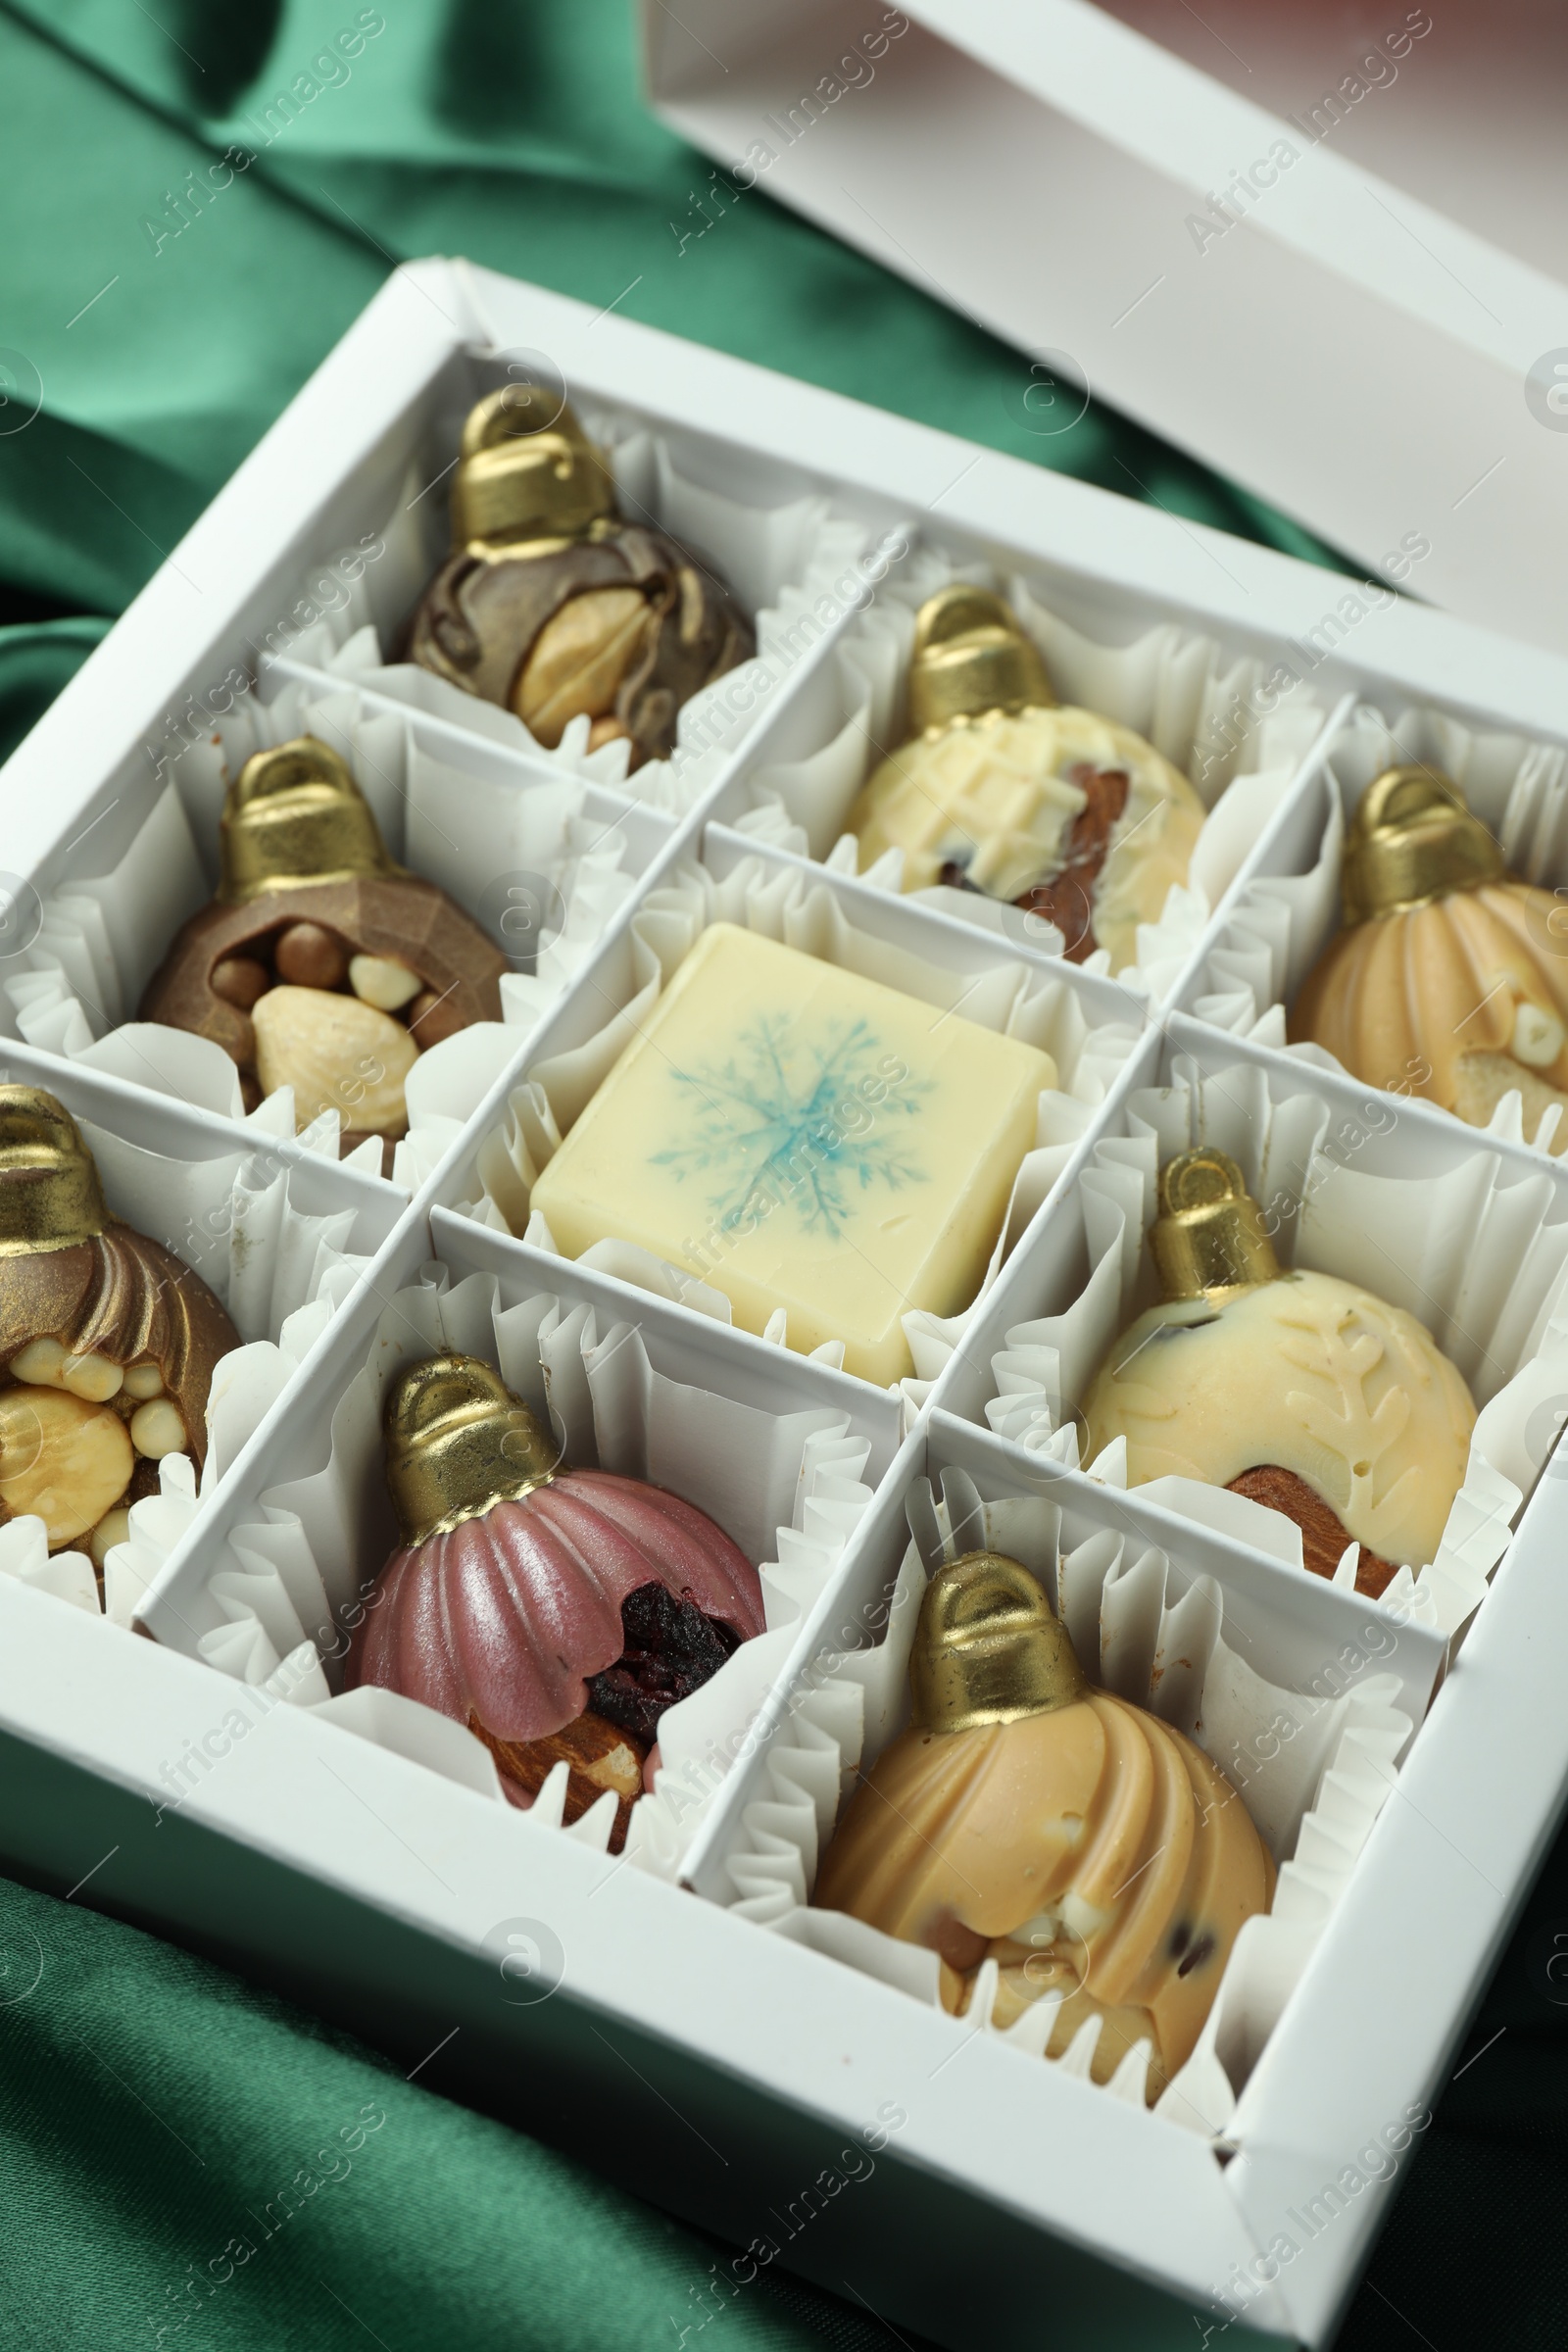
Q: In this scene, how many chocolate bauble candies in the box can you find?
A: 8